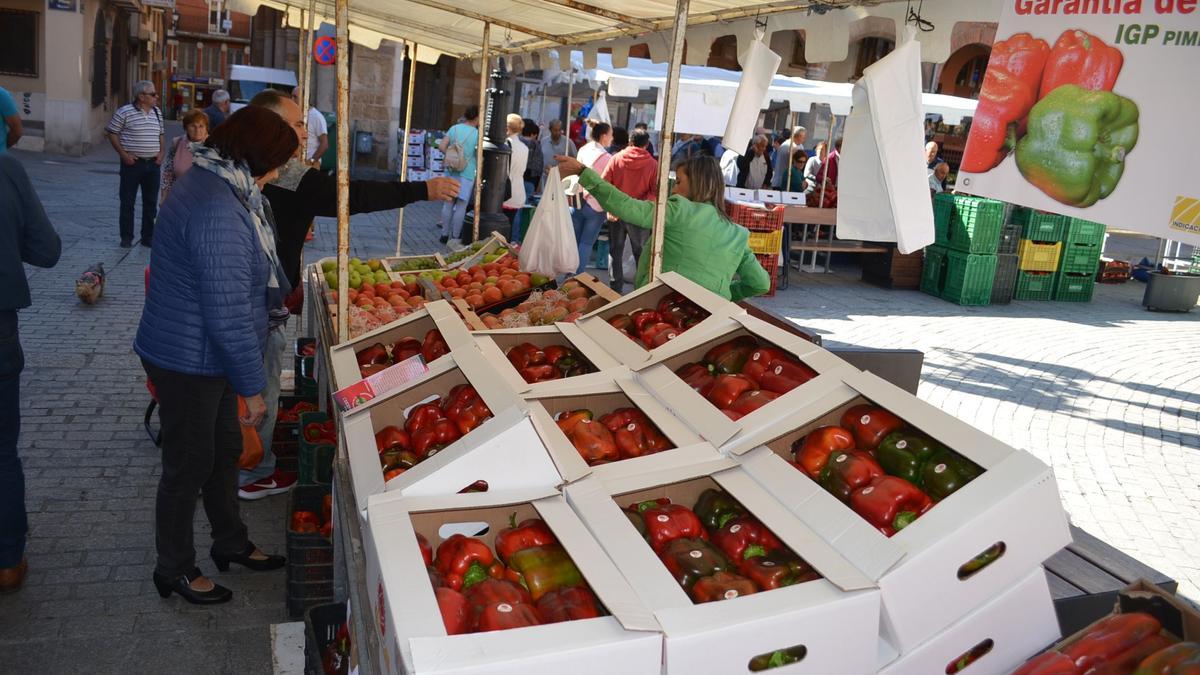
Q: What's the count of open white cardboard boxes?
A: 9